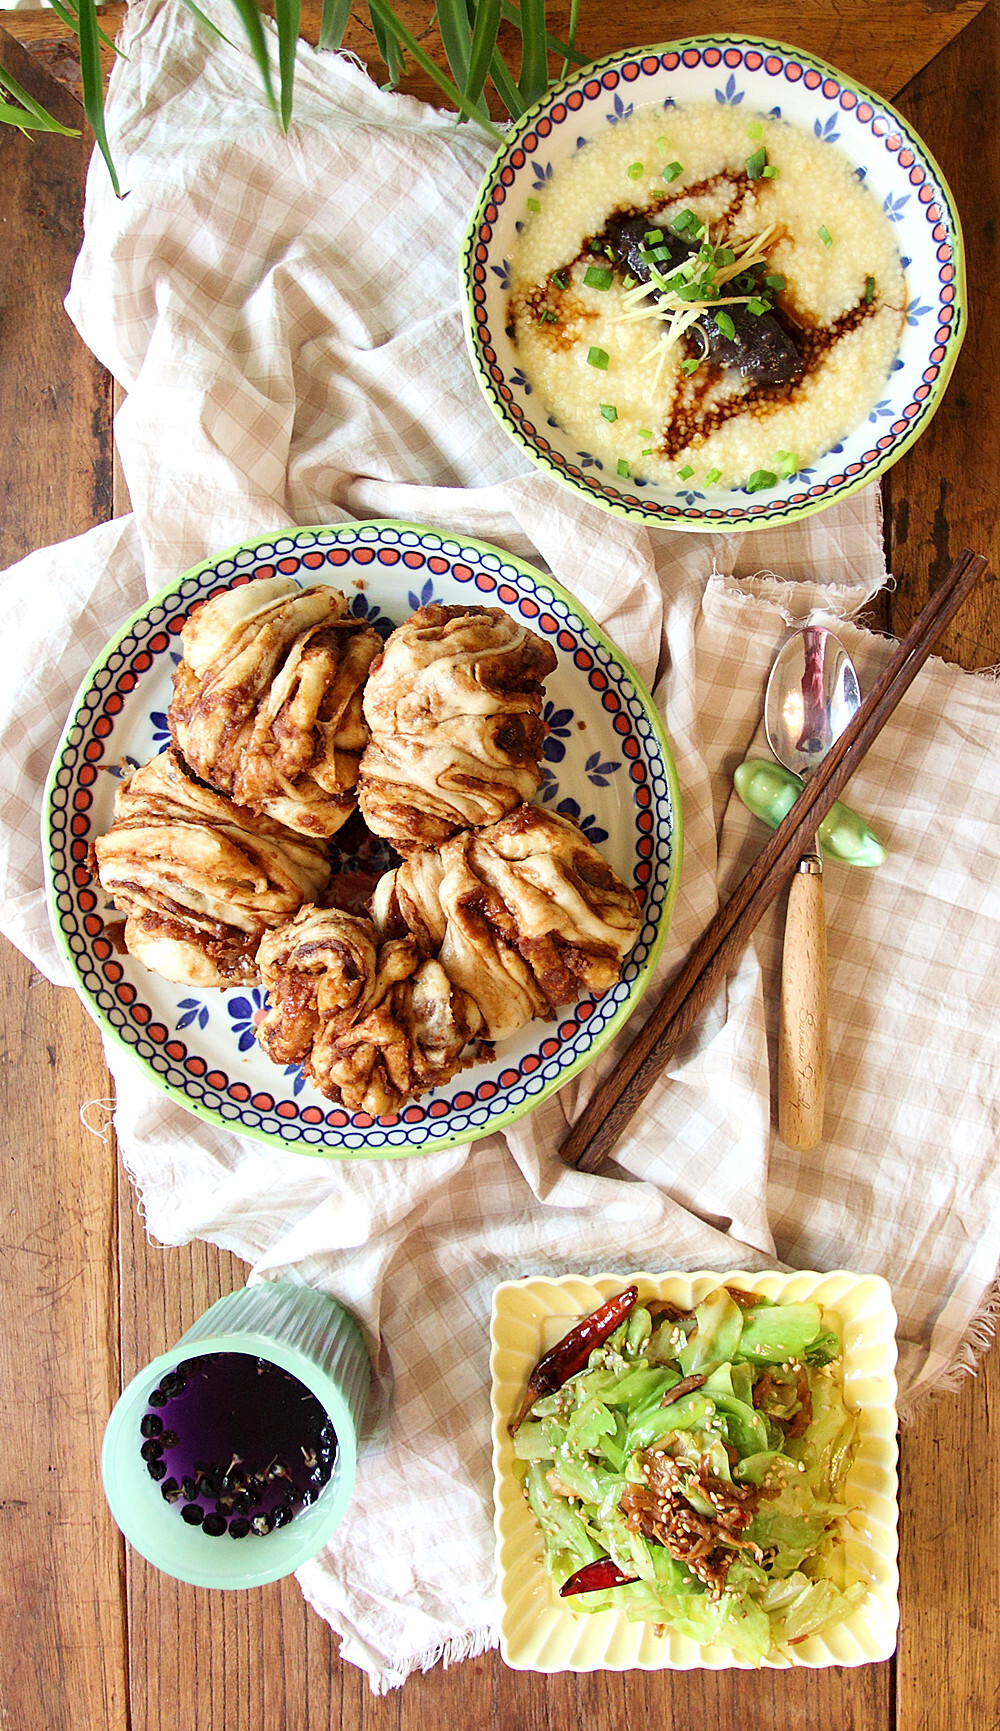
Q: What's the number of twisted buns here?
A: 5